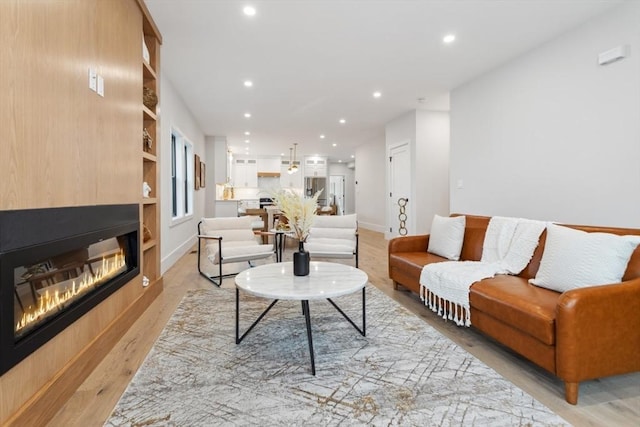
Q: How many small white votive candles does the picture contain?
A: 0